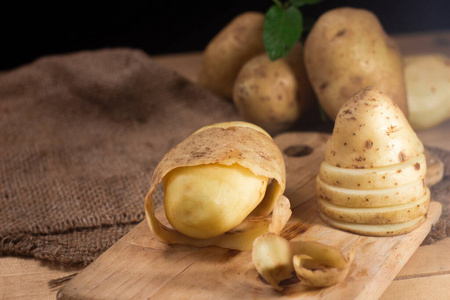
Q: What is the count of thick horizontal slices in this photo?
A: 4